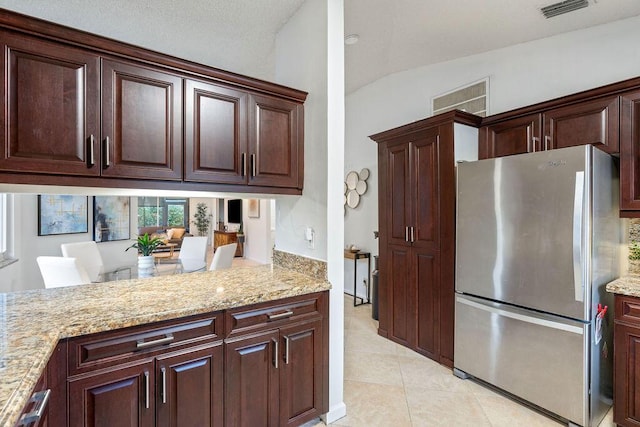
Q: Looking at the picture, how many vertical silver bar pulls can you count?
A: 12